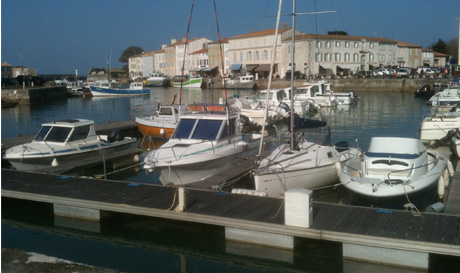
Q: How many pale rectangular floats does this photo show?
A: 3